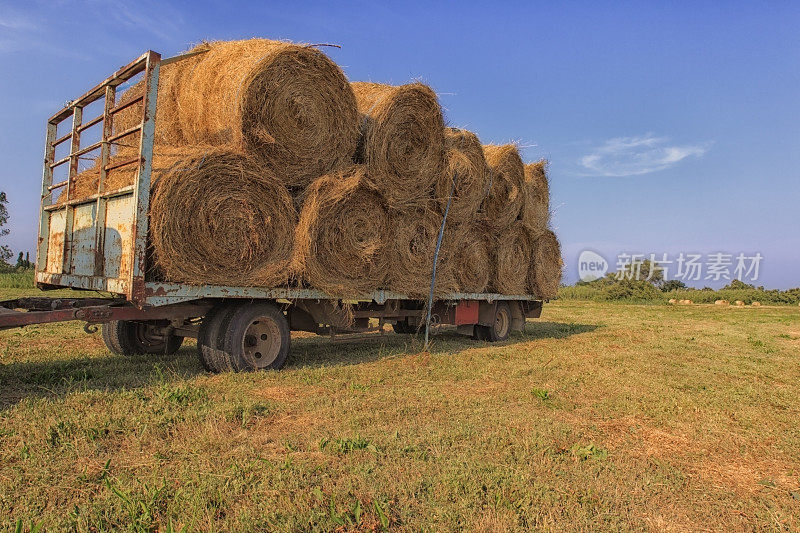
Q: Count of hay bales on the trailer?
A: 11